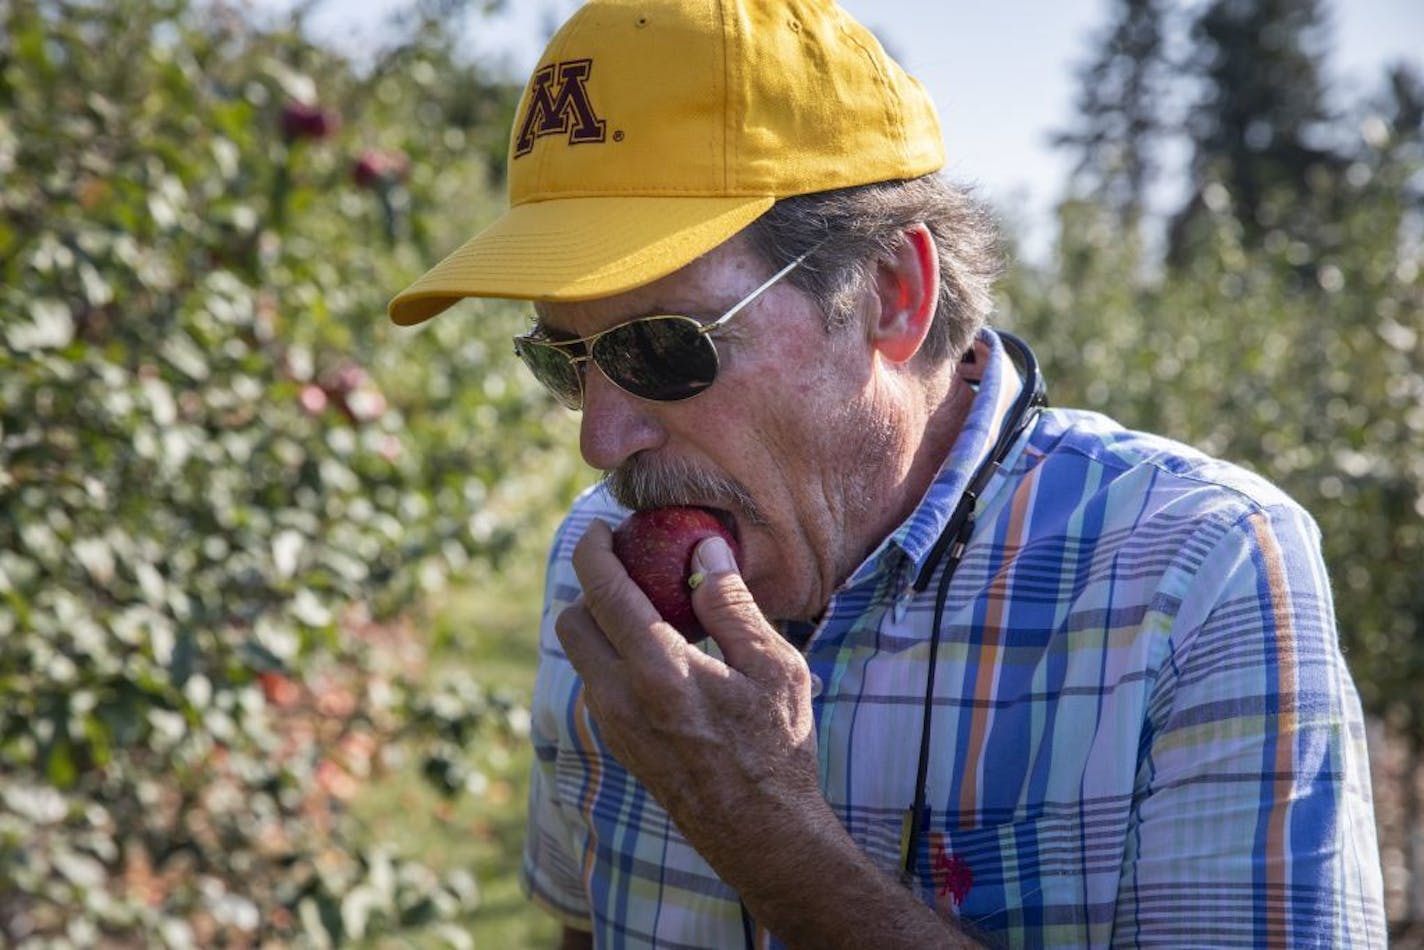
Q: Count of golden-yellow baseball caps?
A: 1